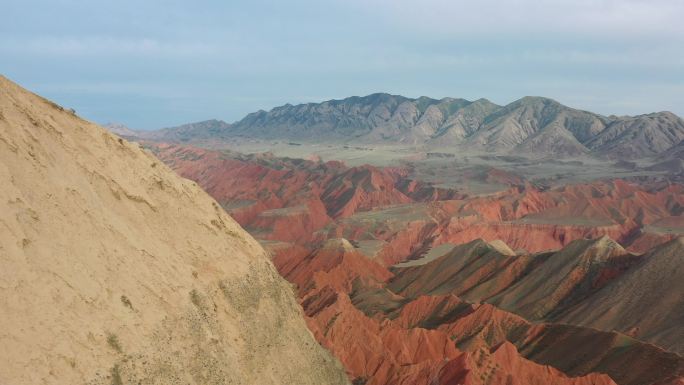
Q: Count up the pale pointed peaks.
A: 3